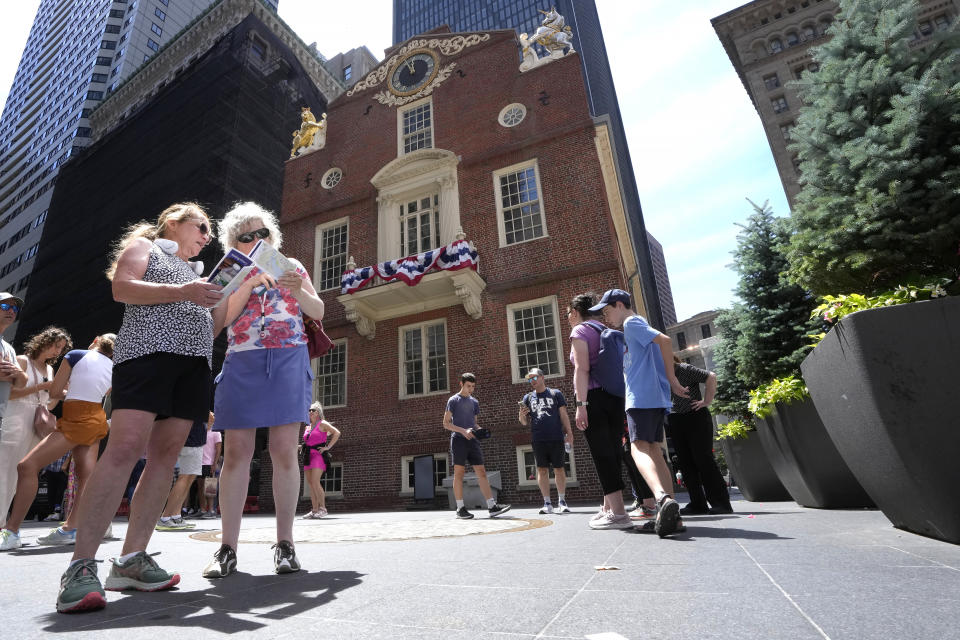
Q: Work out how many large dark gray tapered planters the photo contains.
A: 3